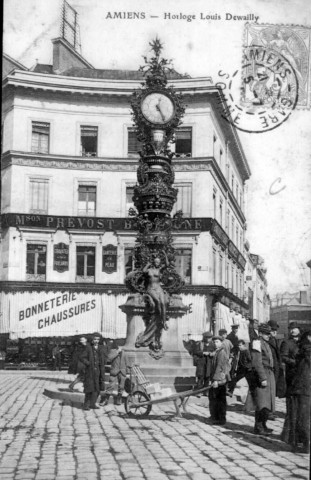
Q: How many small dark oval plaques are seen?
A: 2